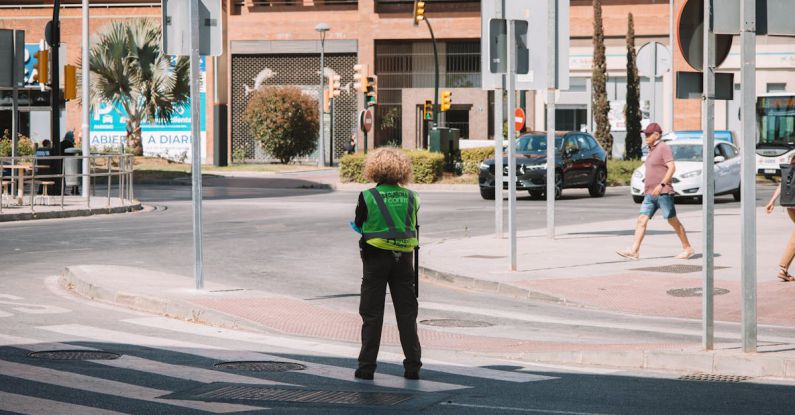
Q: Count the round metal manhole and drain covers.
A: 4